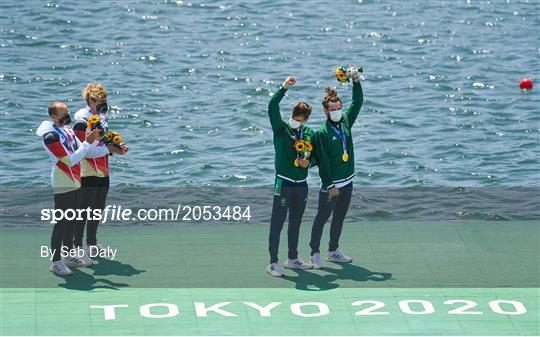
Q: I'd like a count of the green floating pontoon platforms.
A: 1